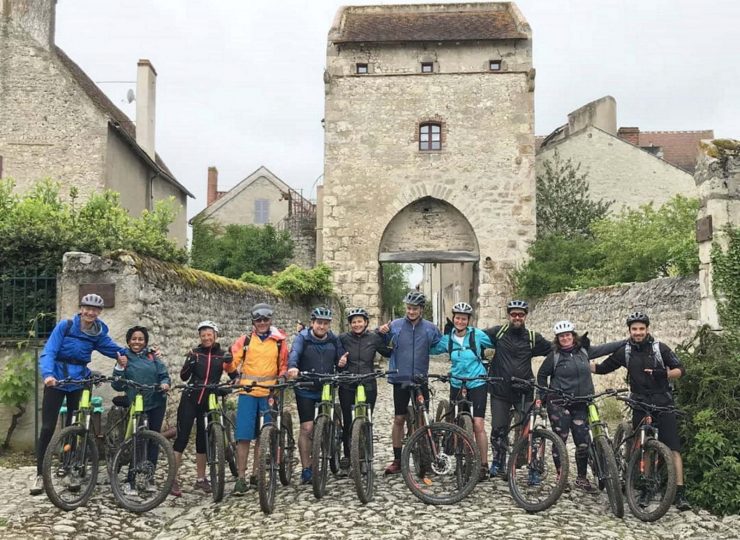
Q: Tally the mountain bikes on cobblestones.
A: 11